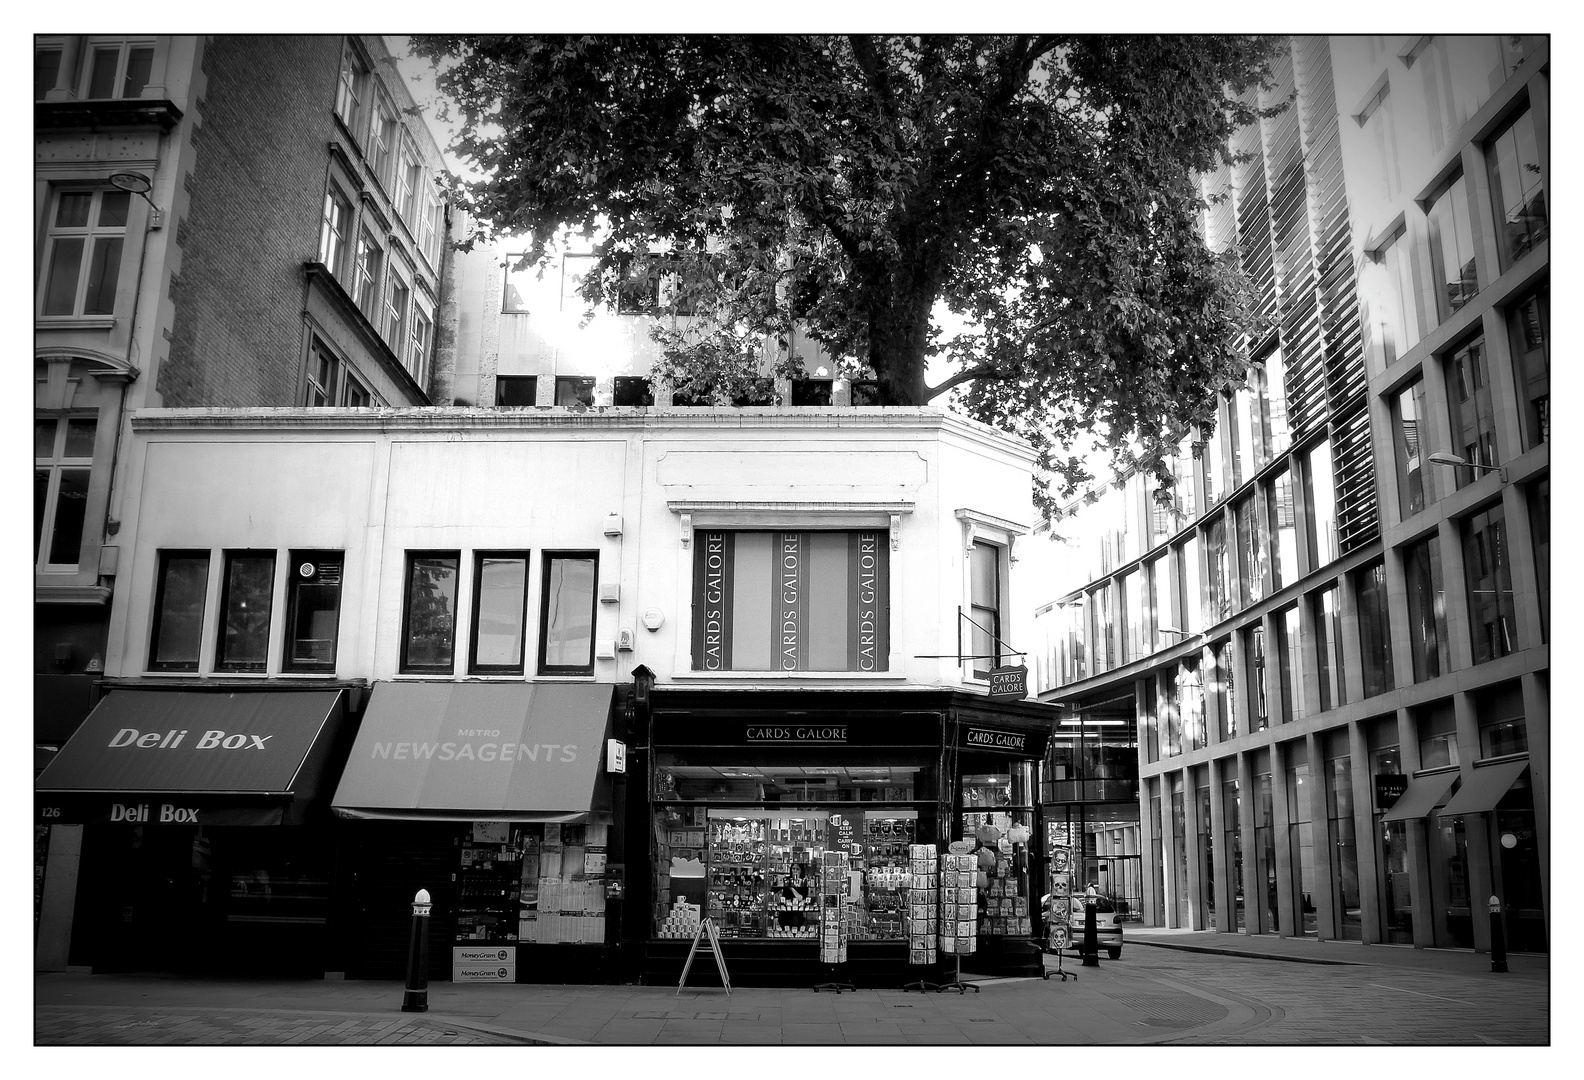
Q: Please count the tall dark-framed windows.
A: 6